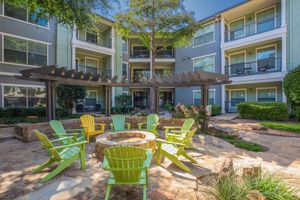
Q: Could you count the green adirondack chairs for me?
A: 7